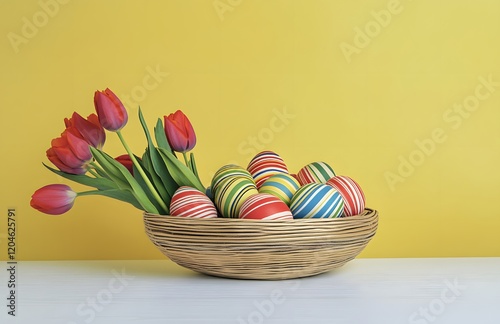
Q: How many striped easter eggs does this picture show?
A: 9